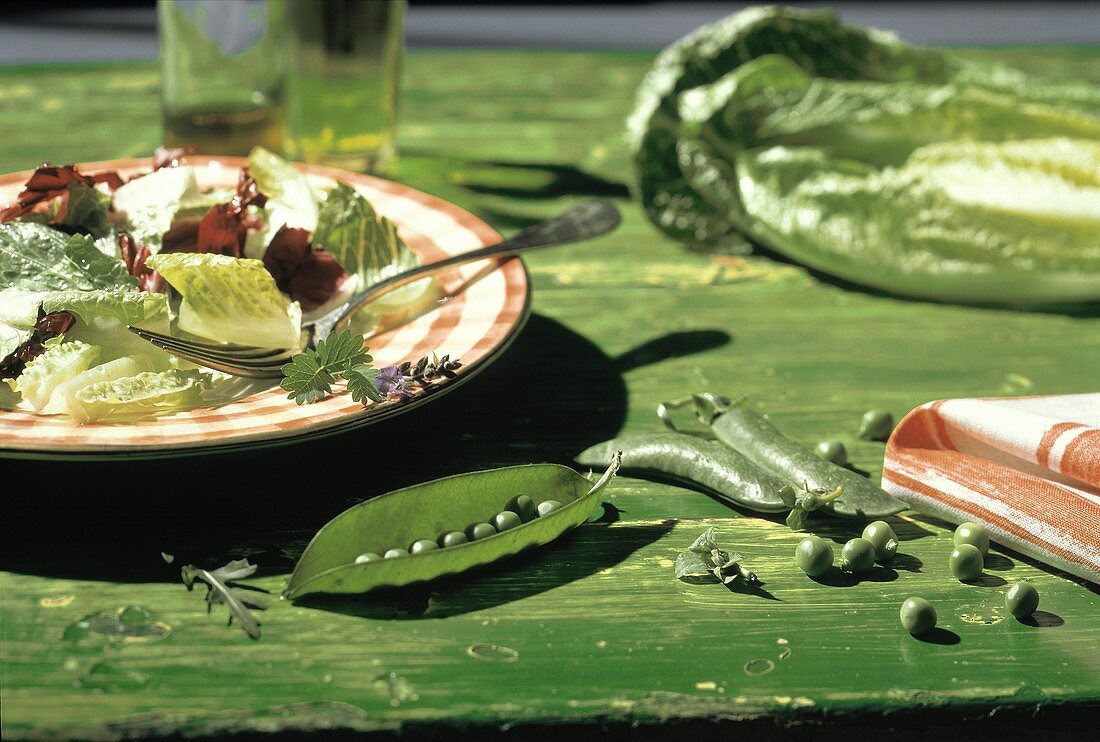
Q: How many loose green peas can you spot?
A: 9